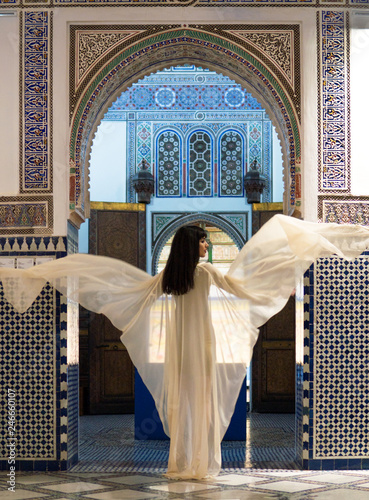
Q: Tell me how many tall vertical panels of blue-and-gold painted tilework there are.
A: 2